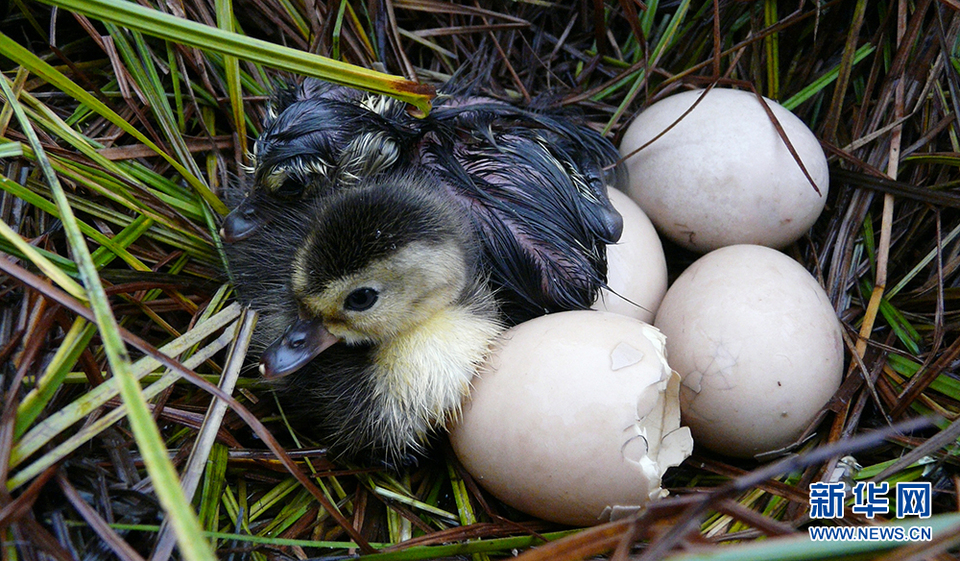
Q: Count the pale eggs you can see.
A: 4